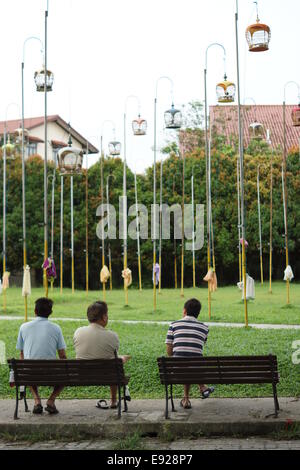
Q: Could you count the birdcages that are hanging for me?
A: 11